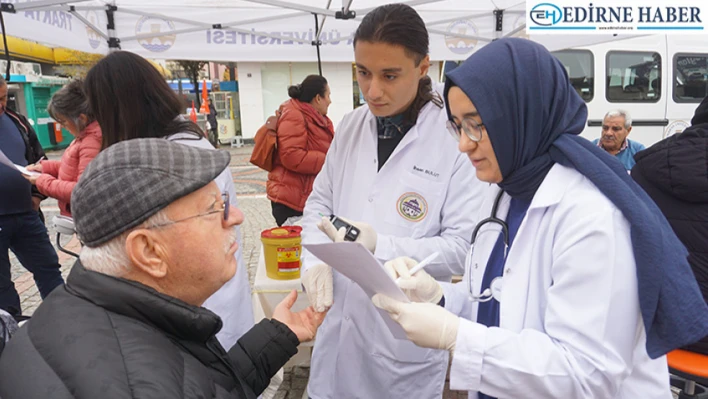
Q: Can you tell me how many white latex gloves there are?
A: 4